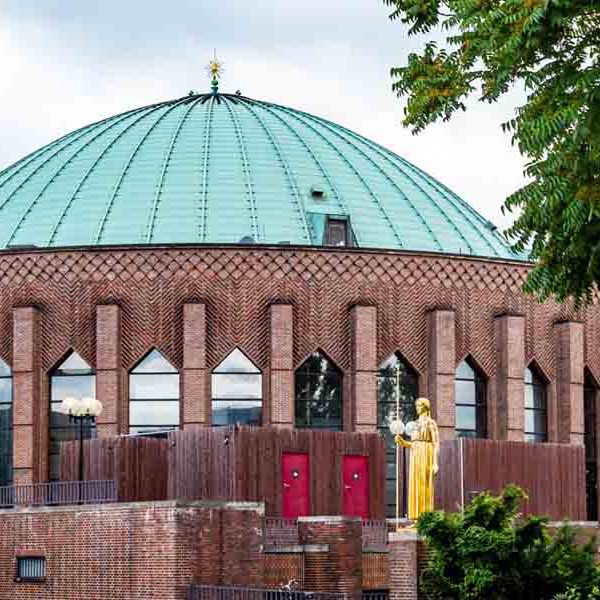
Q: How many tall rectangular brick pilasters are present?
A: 8